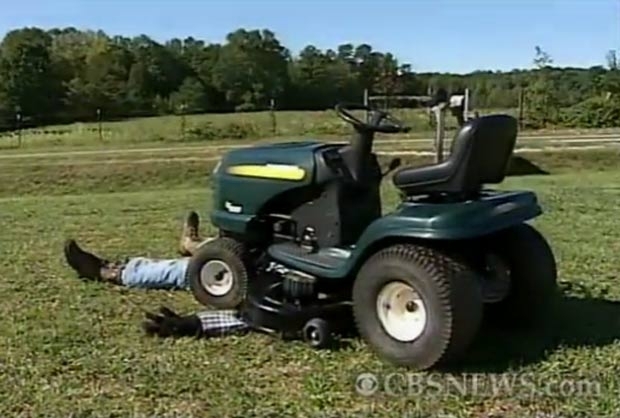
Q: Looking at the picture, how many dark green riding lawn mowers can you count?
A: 1